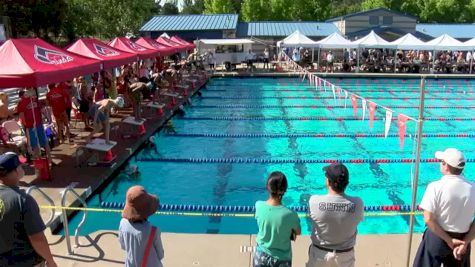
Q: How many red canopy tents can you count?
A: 6